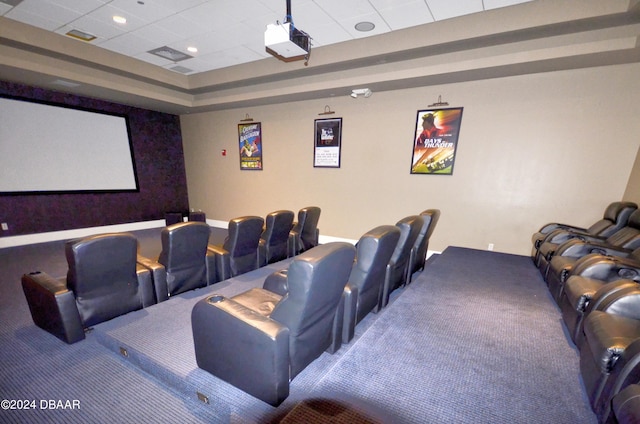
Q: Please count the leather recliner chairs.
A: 15